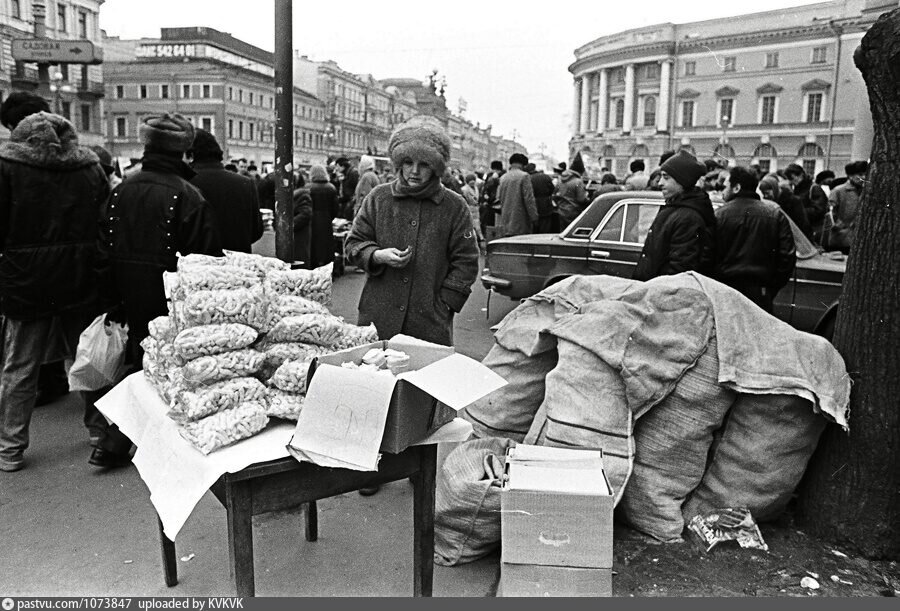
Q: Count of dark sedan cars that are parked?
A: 1